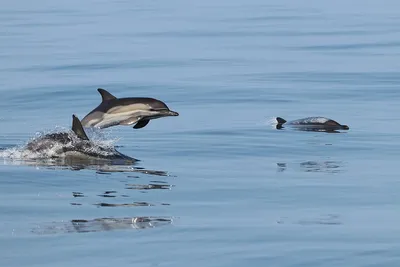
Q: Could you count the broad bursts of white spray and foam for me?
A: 1